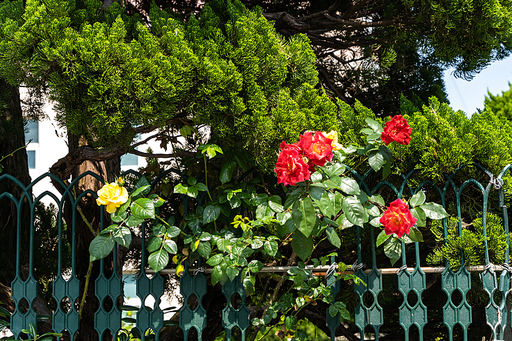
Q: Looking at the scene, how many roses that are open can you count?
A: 6